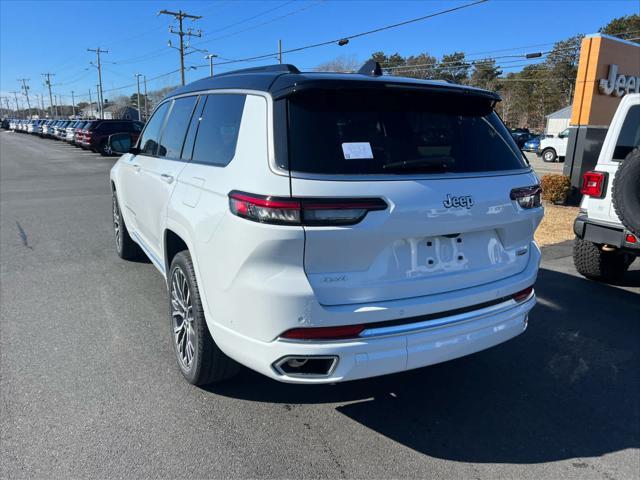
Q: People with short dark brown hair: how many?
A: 0